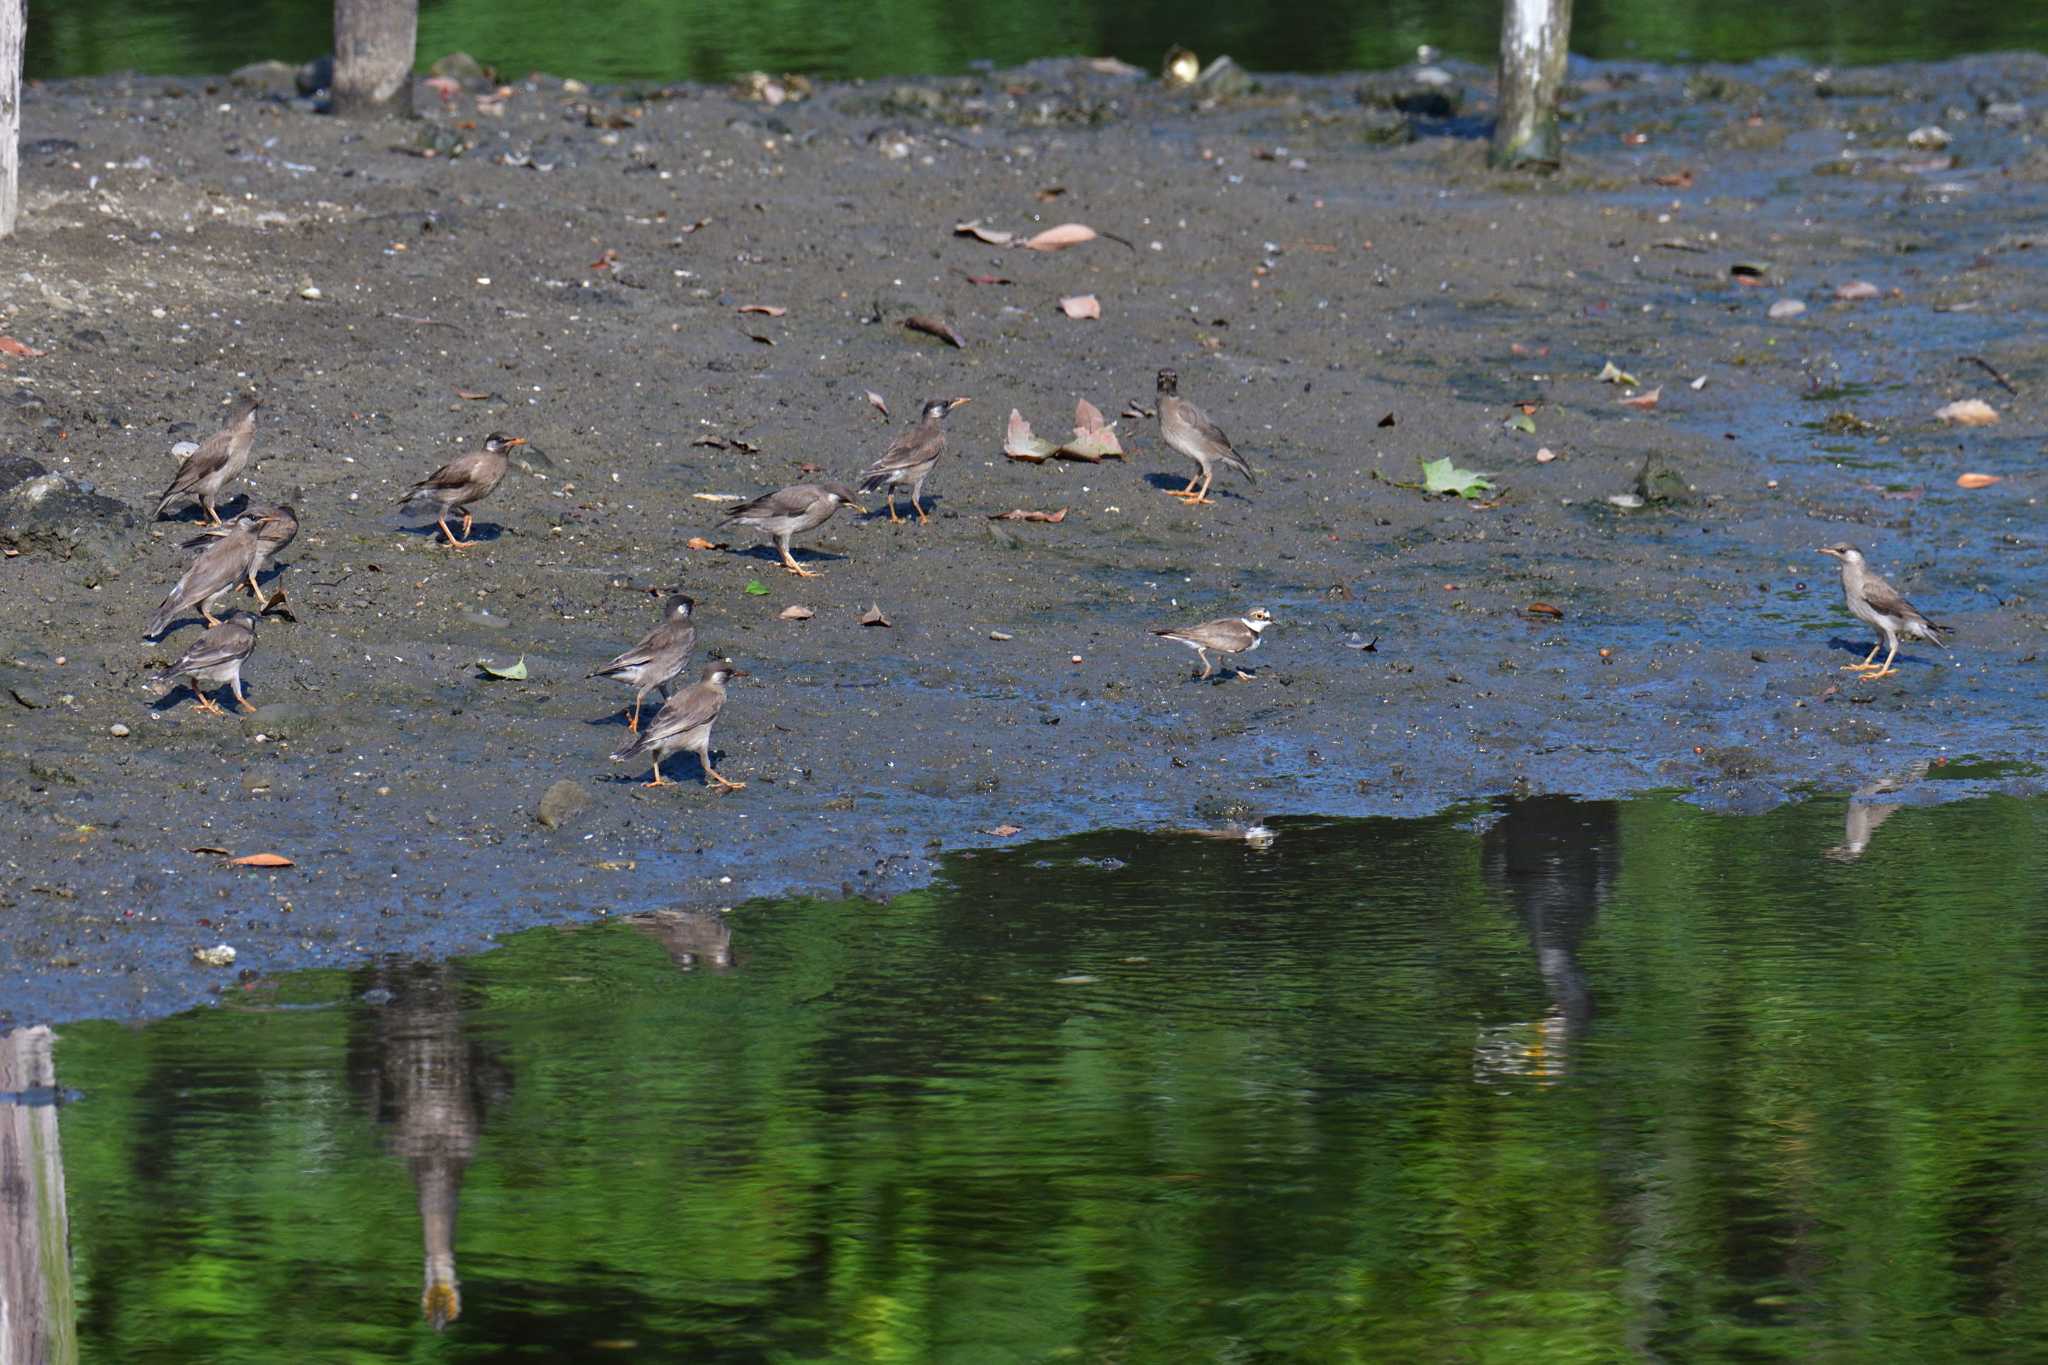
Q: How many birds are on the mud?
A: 12